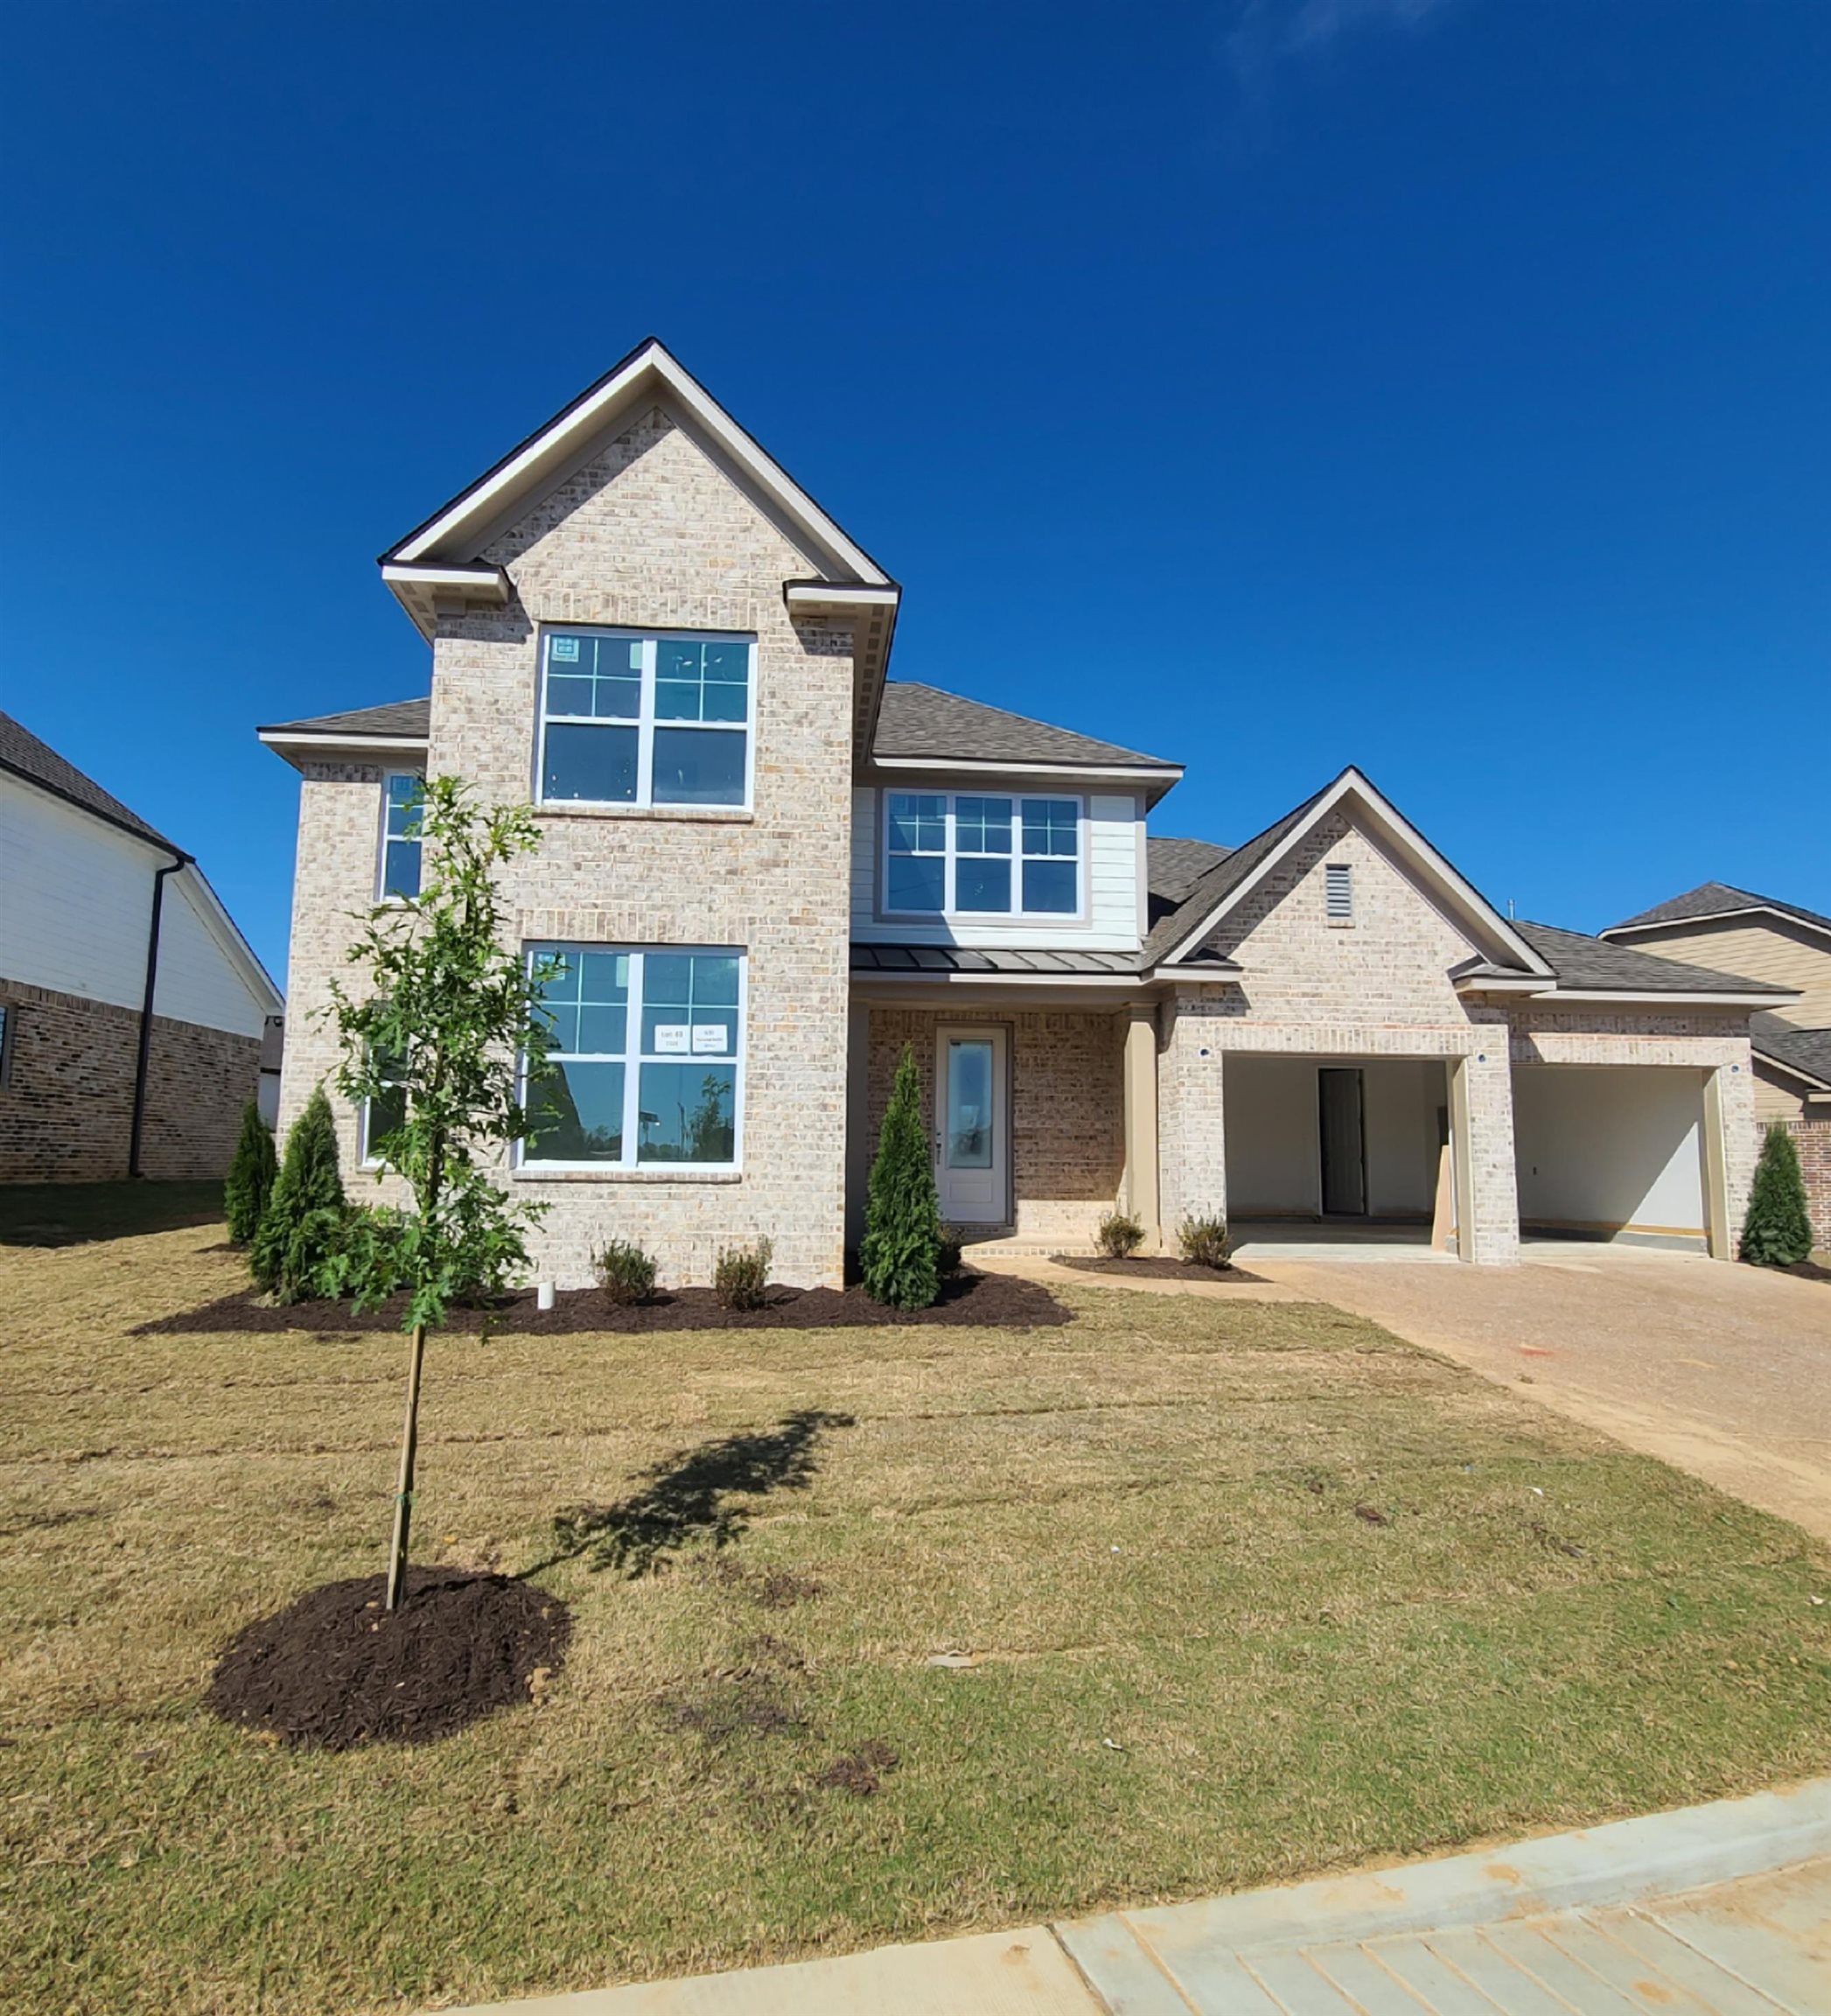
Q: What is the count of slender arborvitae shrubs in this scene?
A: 4